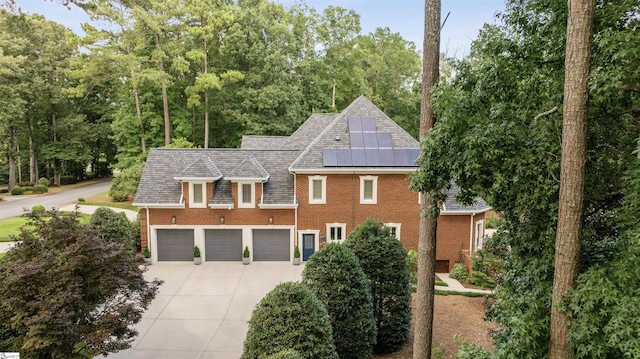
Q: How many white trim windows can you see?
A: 7